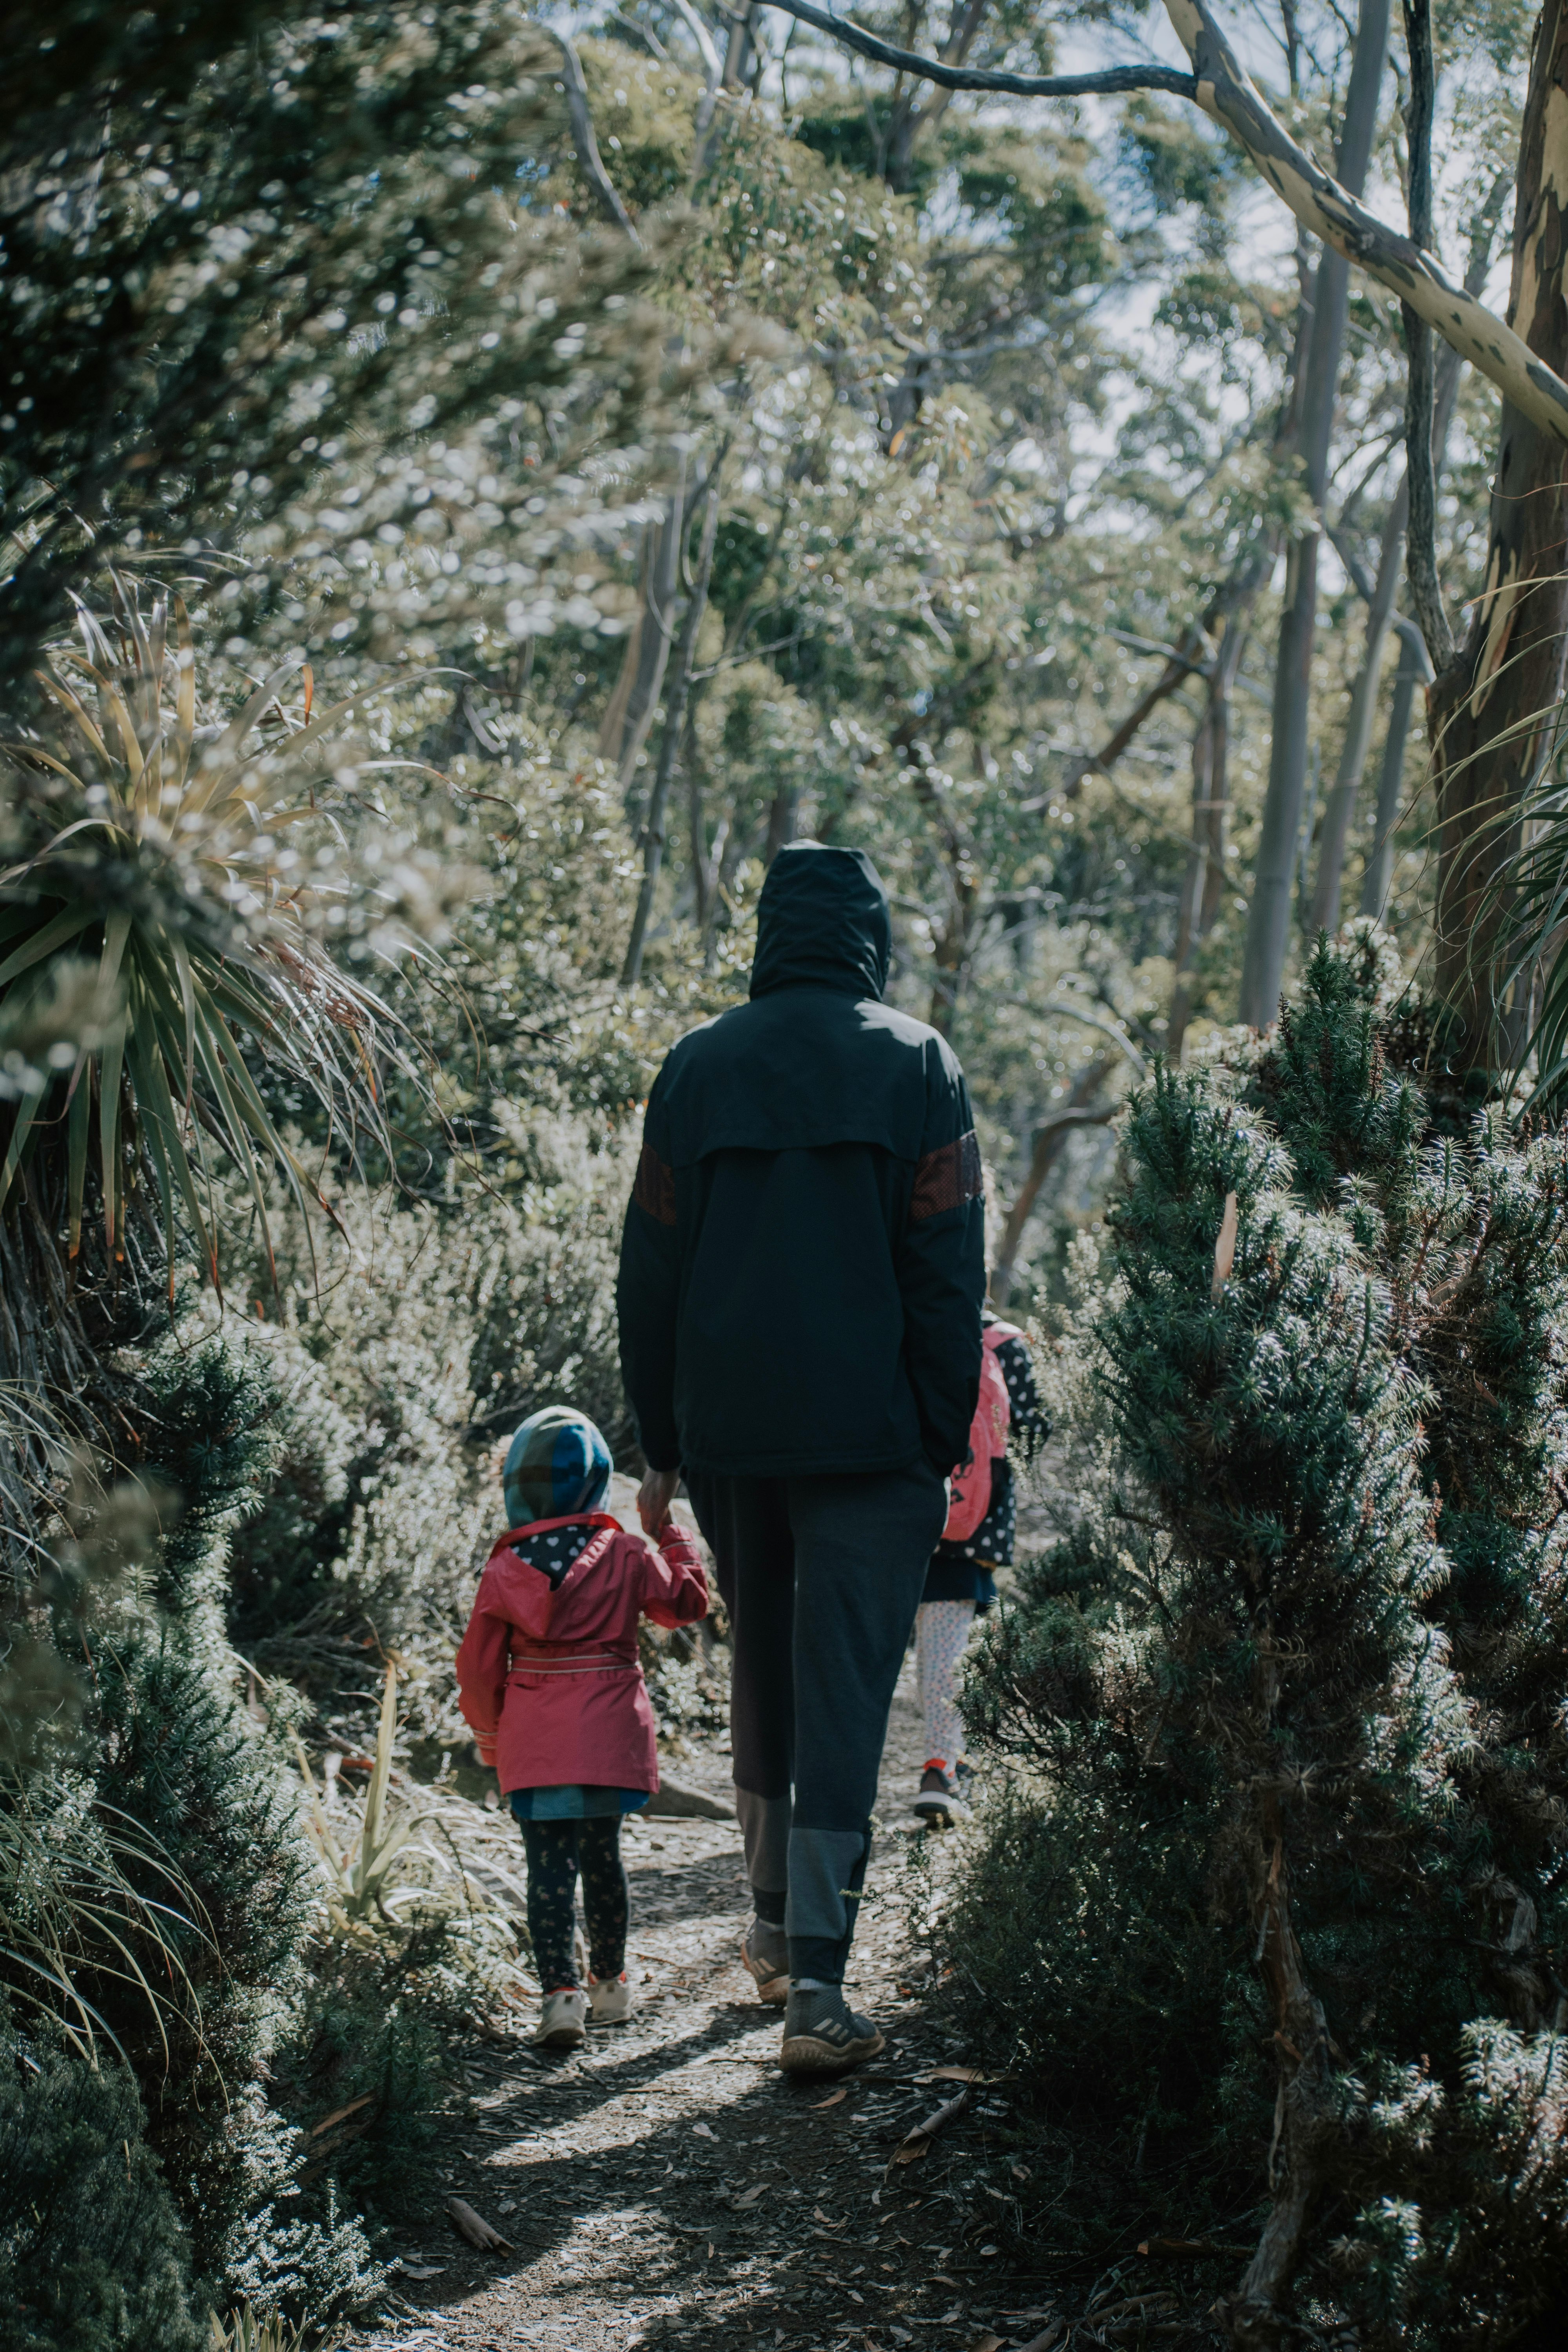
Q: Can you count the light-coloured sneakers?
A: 2